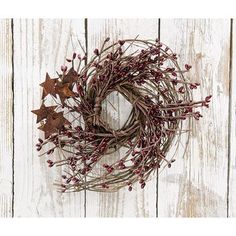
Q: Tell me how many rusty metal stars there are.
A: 5